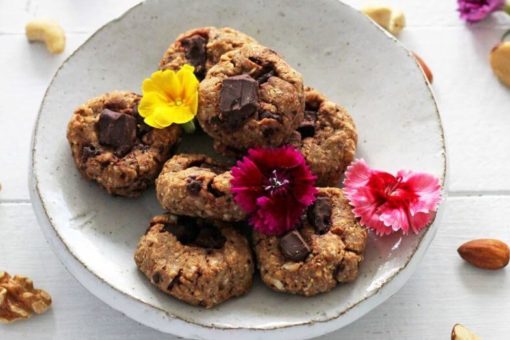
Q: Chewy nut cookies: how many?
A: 7